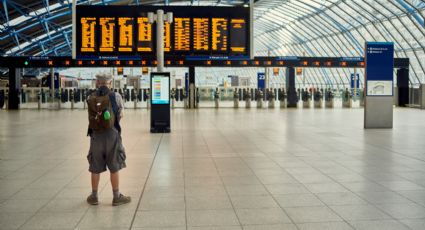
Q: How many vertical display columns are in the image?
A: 9